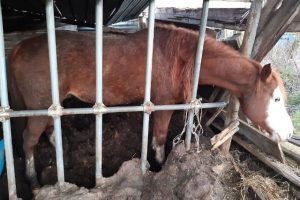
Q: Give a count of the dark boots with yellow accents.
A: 0